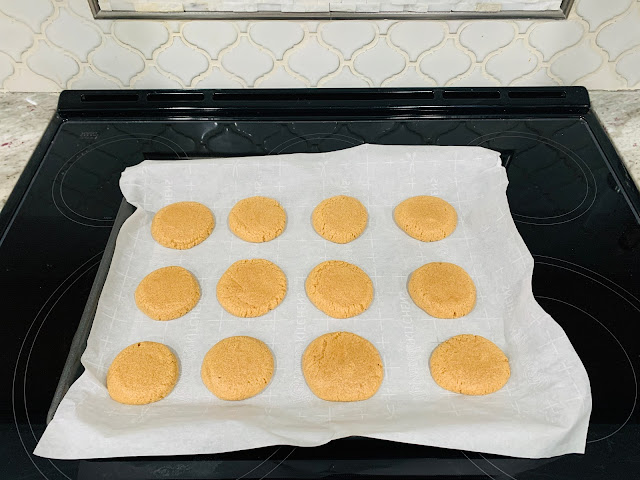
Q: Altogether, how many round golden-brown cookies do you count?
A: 12